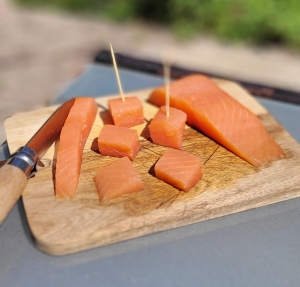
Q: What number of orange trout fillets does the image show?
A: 7